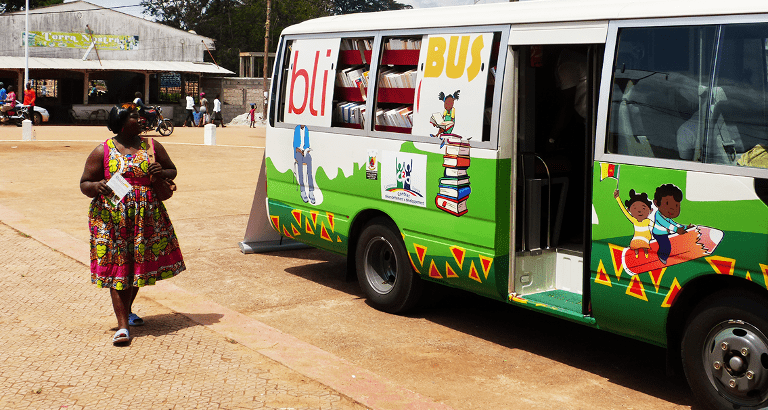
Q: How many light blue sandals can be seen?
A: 2